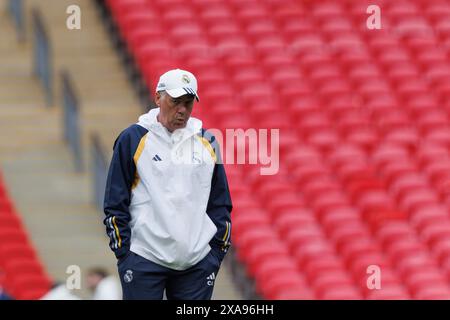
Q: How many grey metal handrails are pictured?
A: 4